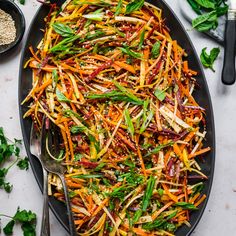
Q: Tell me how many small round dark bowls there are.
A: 1